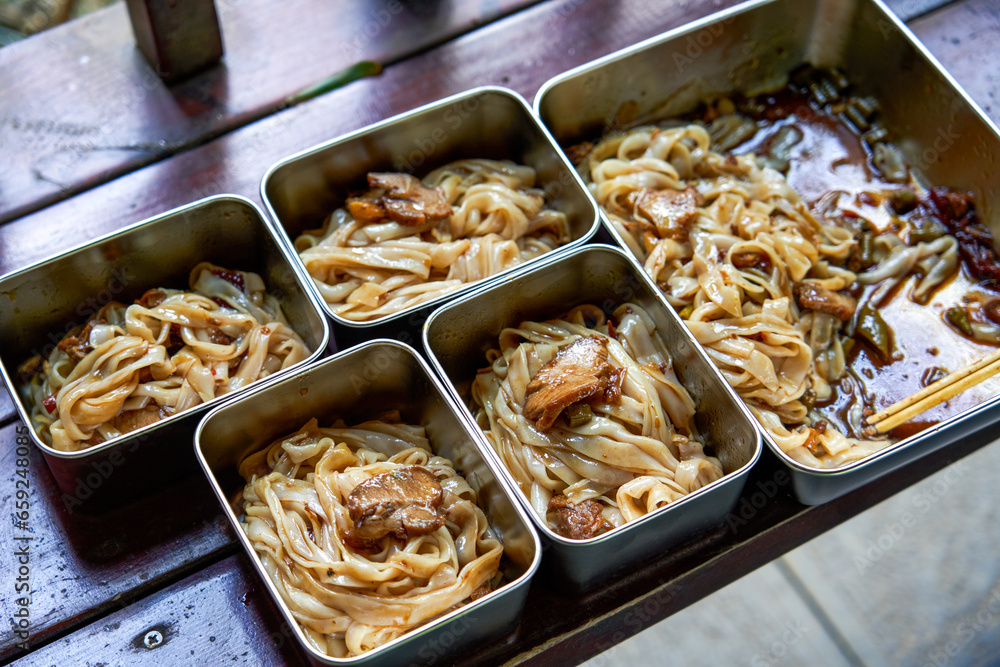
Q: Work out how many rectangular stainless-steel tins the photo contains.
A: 5